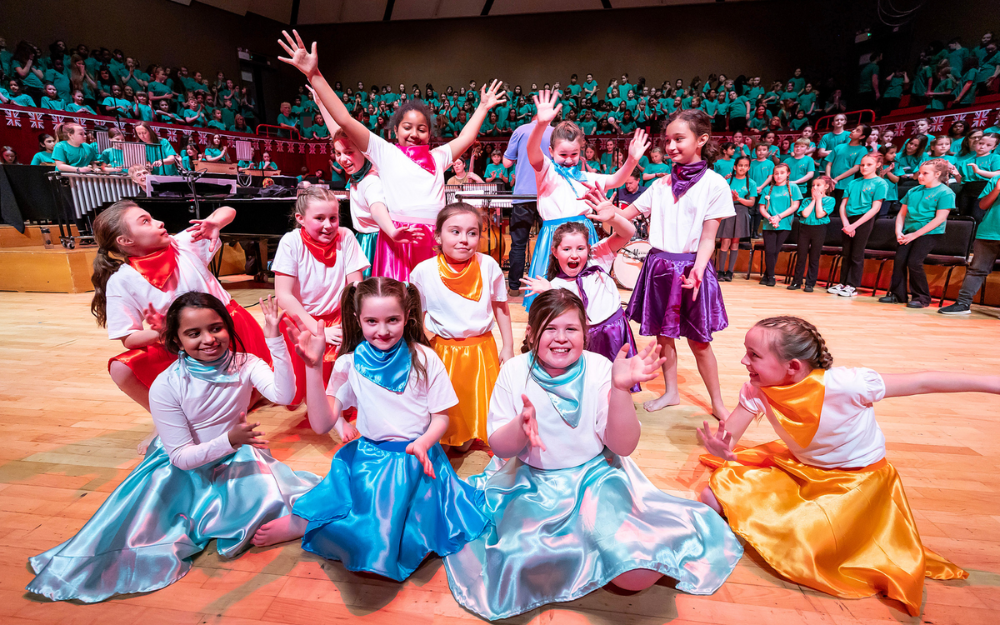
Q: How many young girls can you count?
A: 12